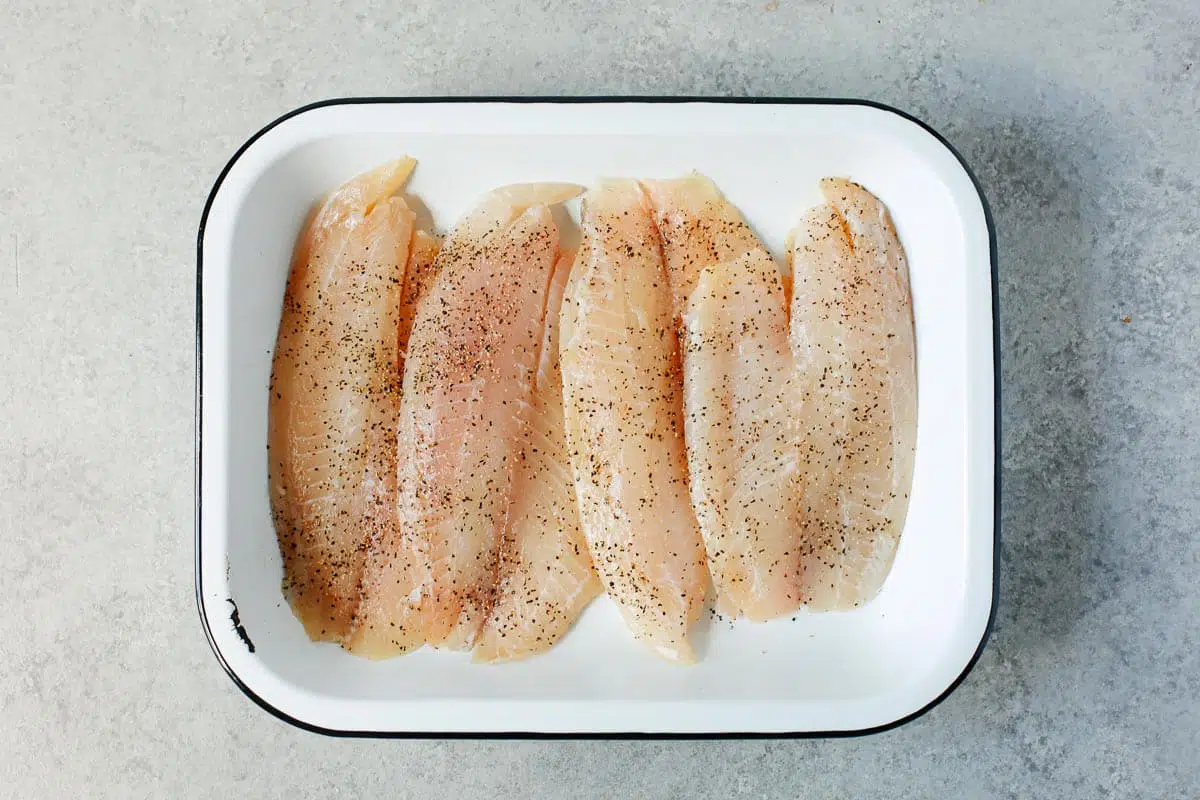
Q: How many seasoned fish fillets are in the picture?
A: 4